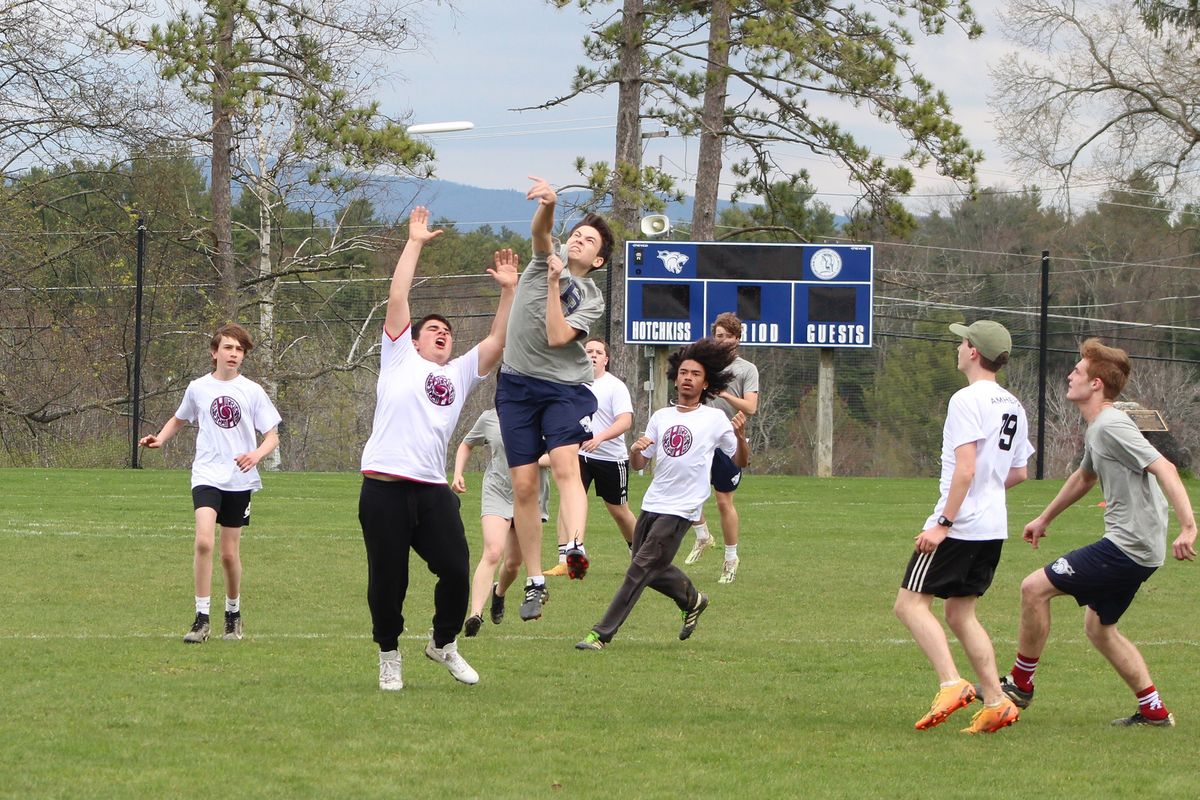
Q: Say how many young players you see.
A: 9